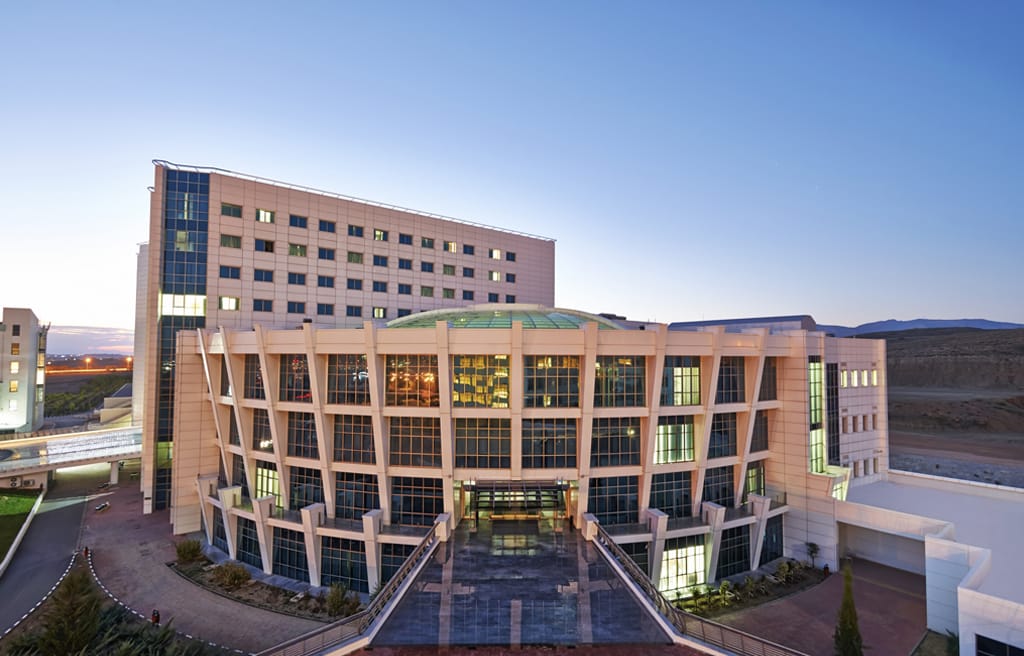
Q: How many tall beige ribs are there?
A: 11